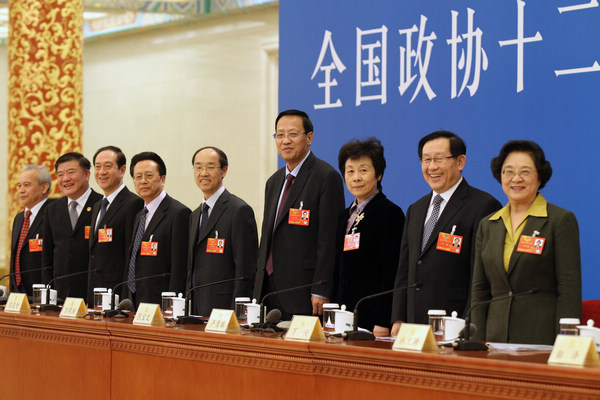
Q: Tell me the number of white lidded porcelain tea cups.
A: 7